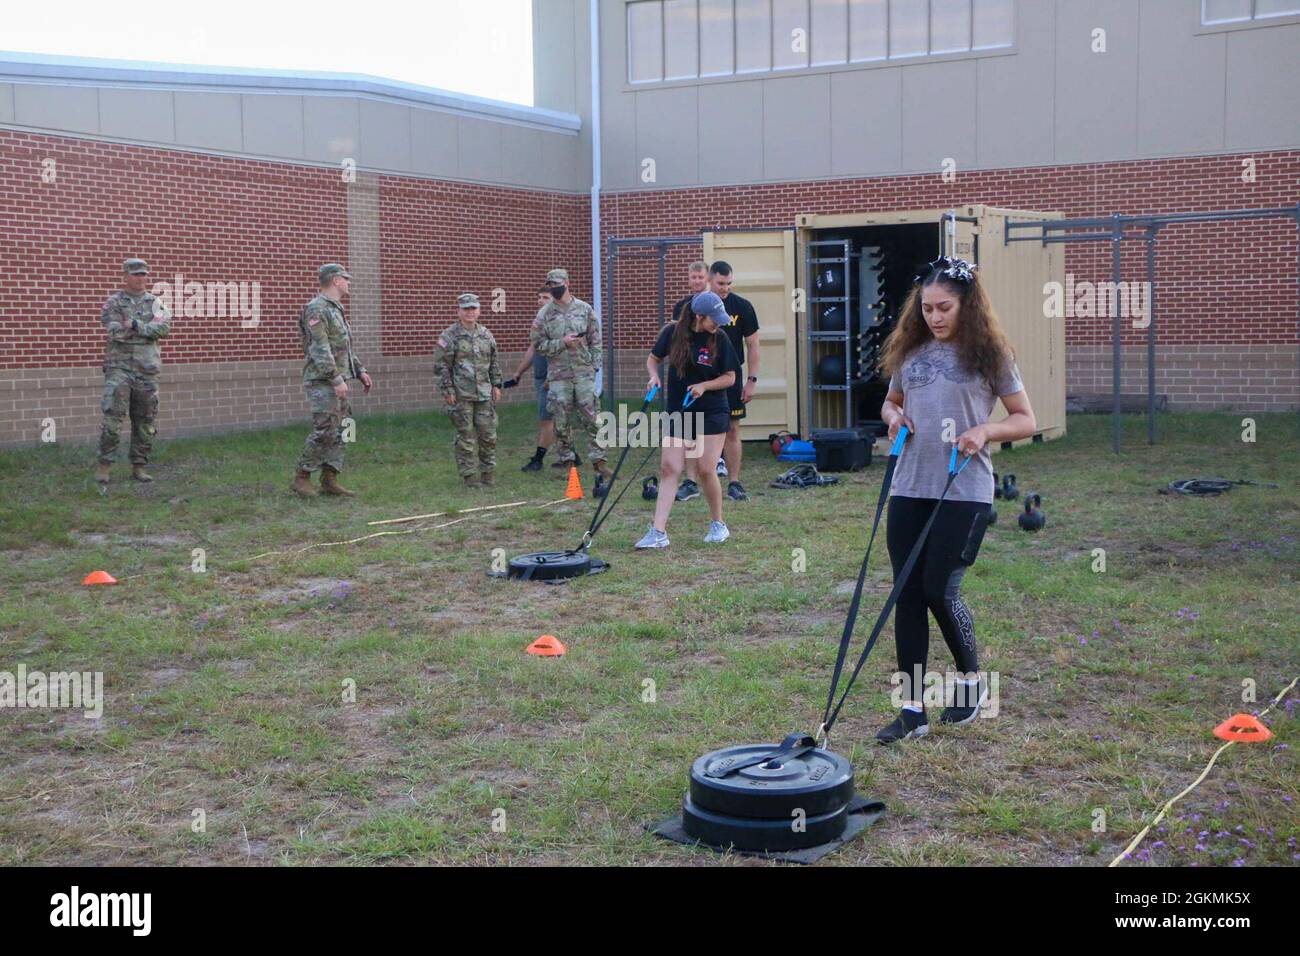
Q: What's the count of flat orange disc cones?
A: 3